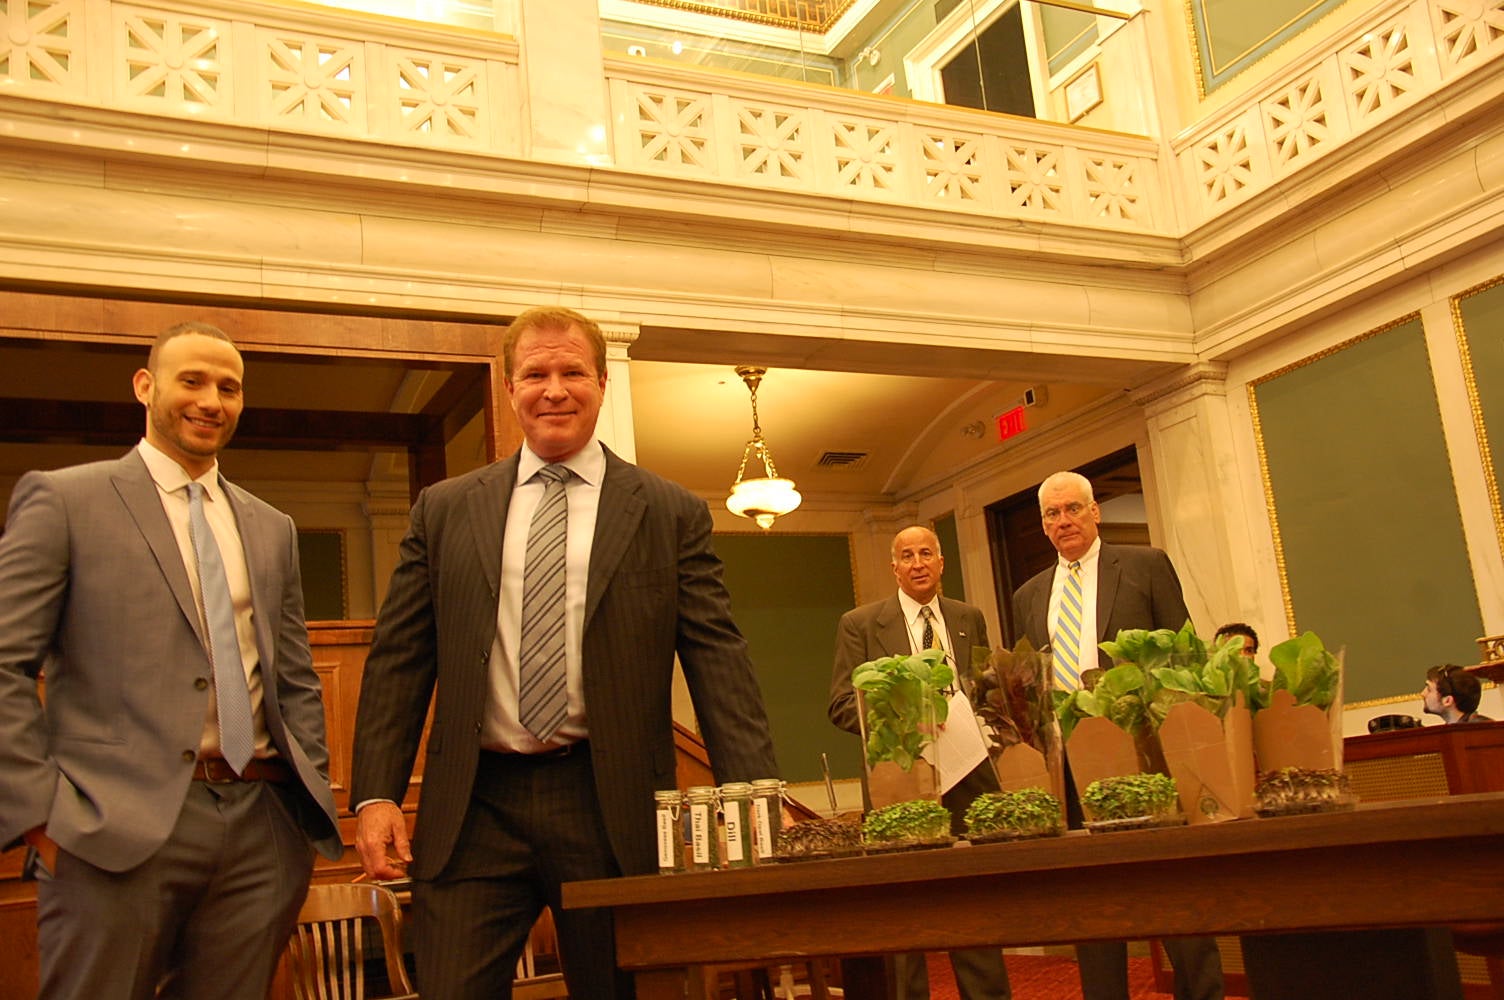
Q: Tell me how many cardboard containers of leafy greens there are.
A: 5